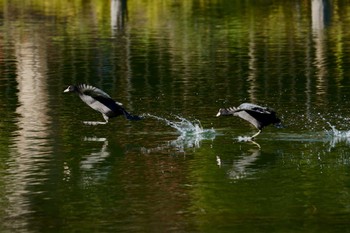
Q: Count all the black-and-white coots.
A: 2